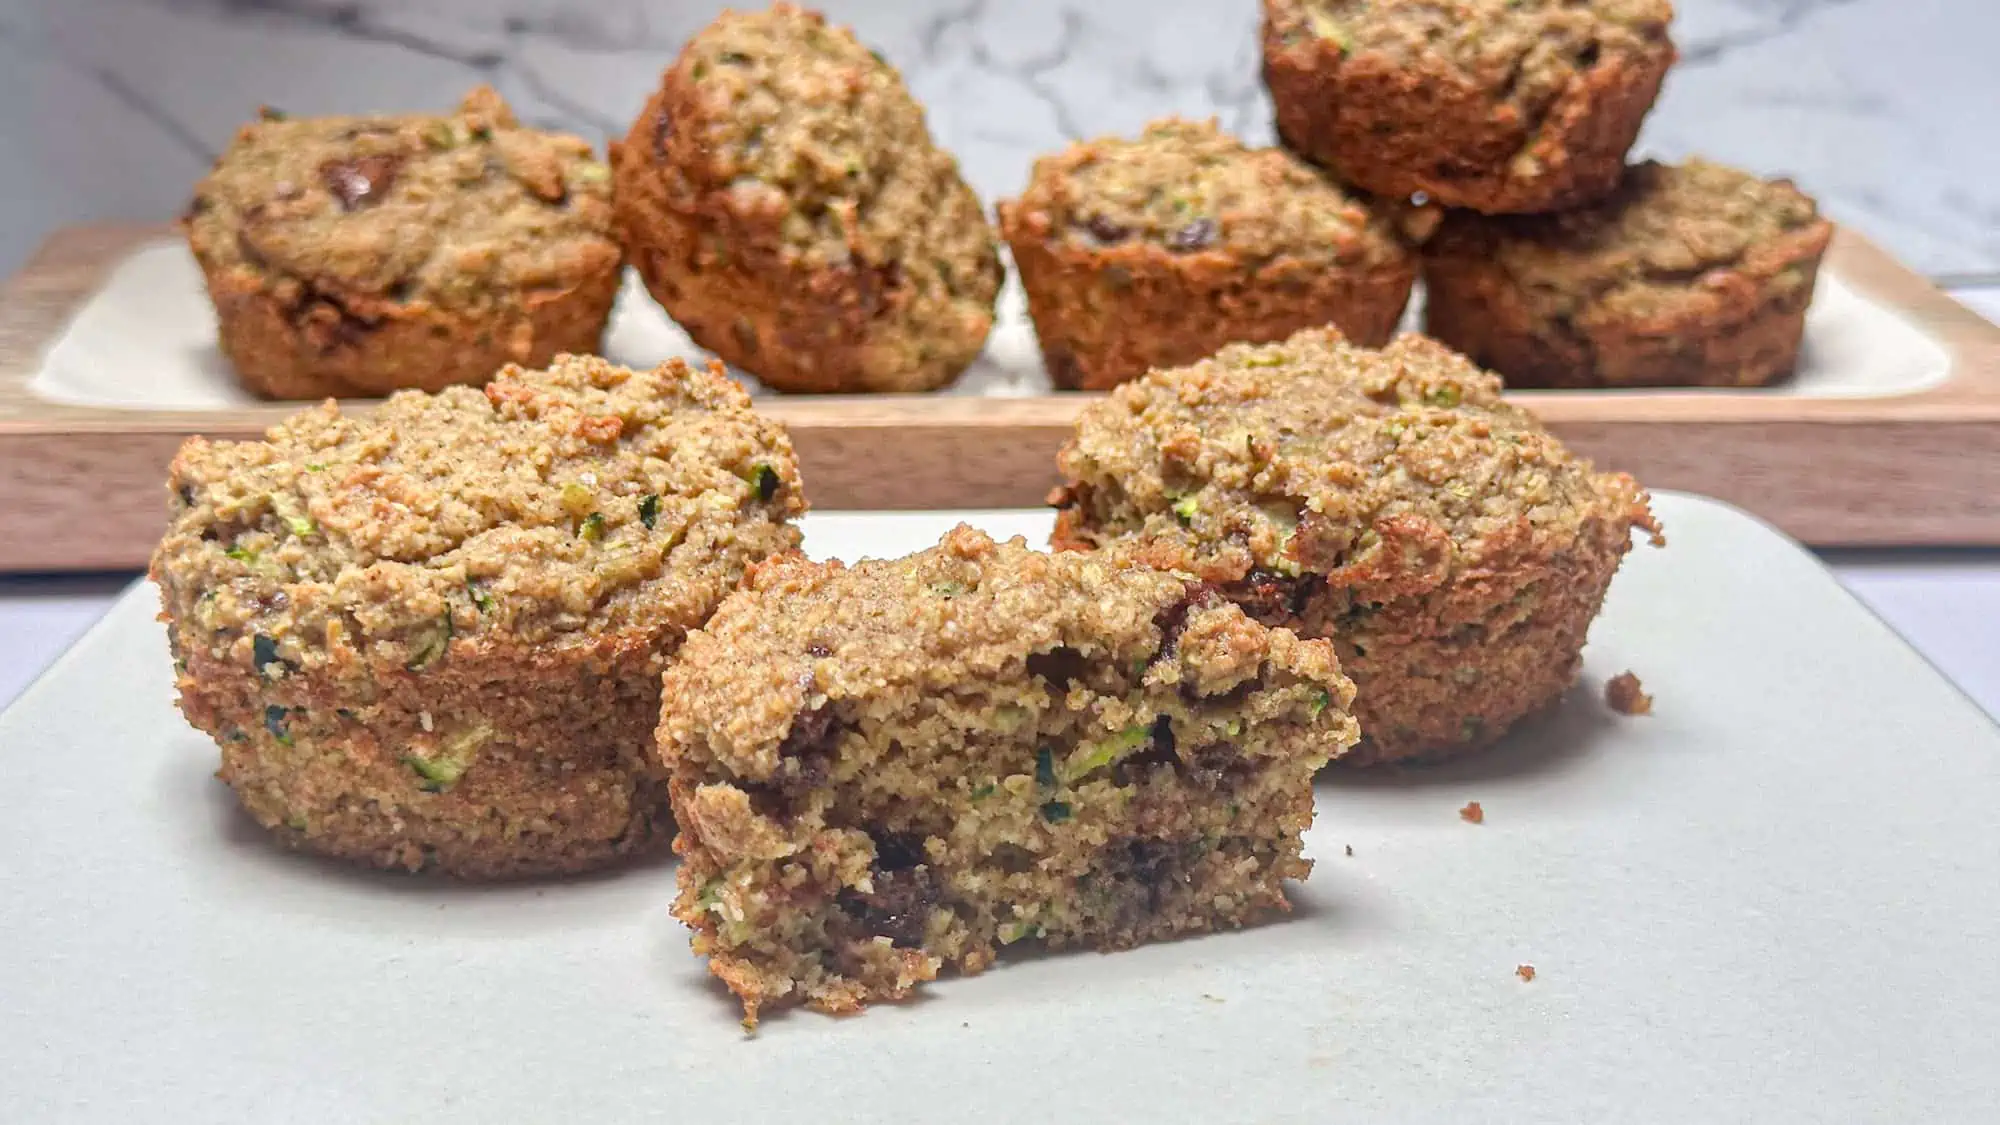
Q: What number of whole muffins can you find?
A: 7